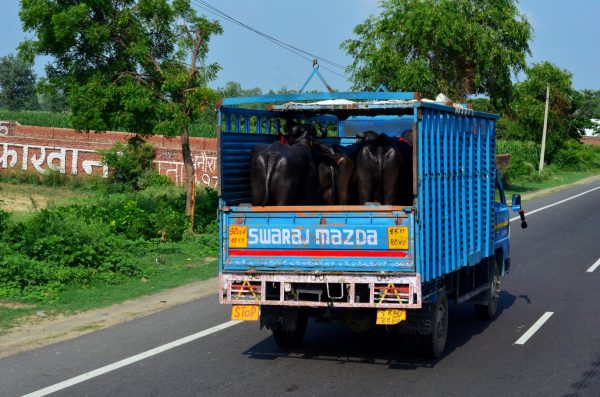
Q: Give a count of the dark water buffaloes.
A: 3